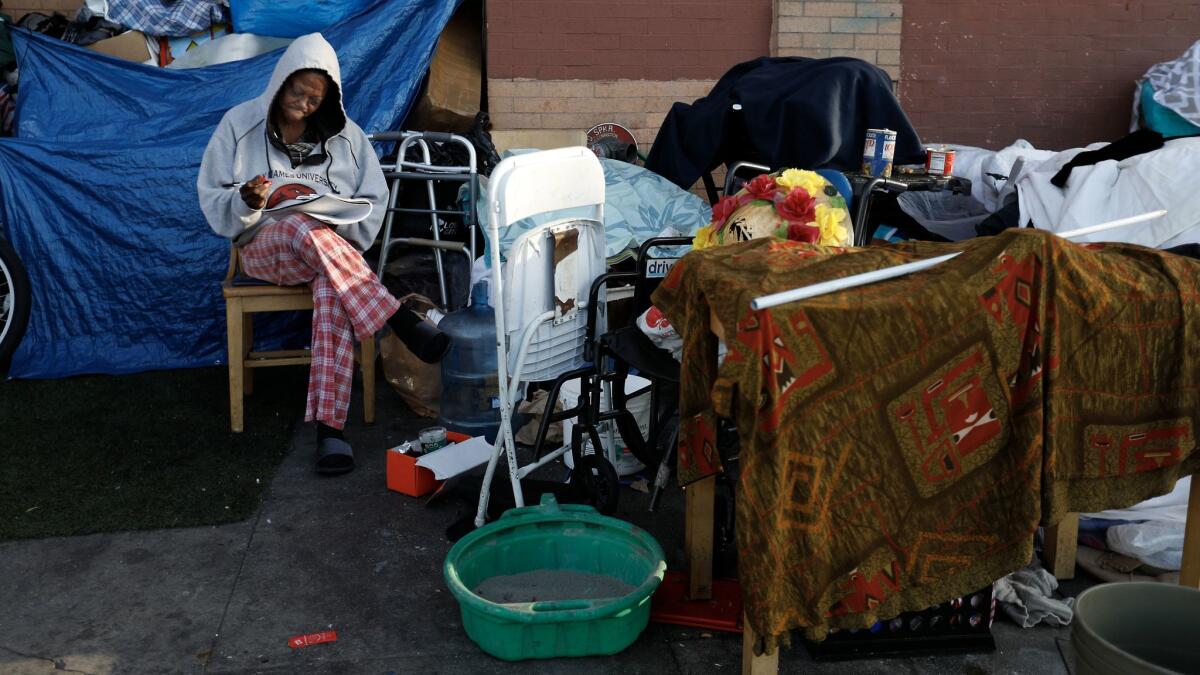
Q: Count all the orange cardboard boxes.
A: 1